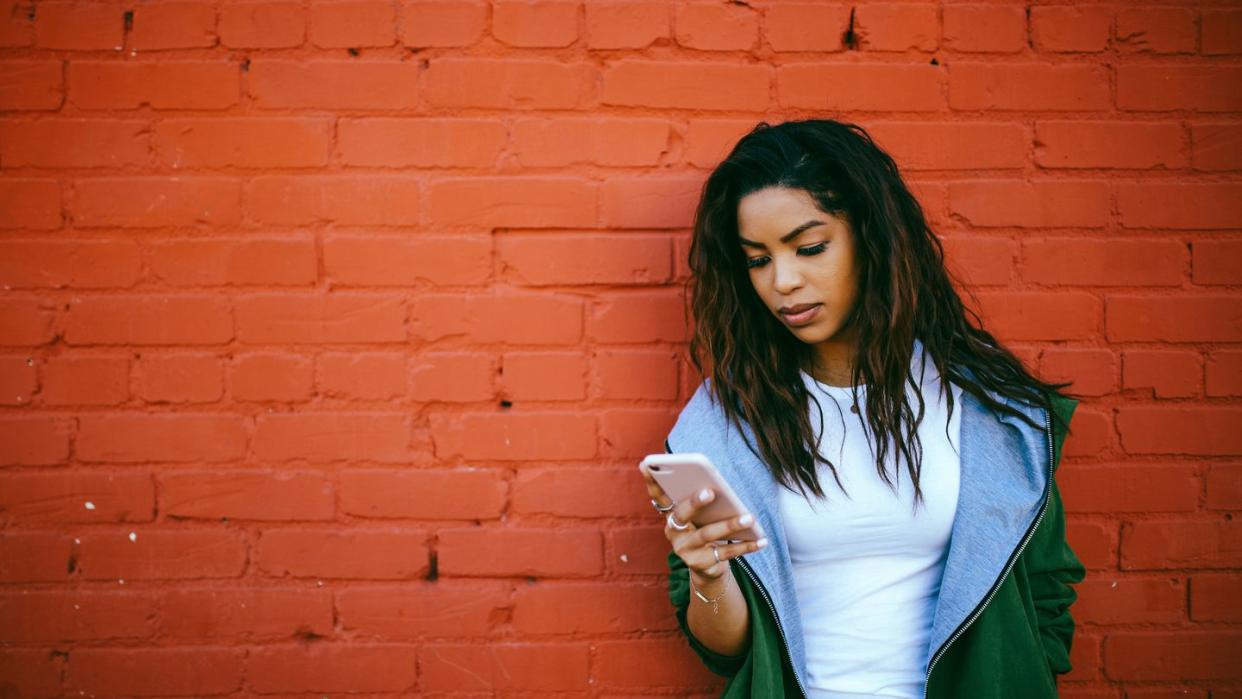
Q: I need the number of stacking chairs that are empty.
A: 0